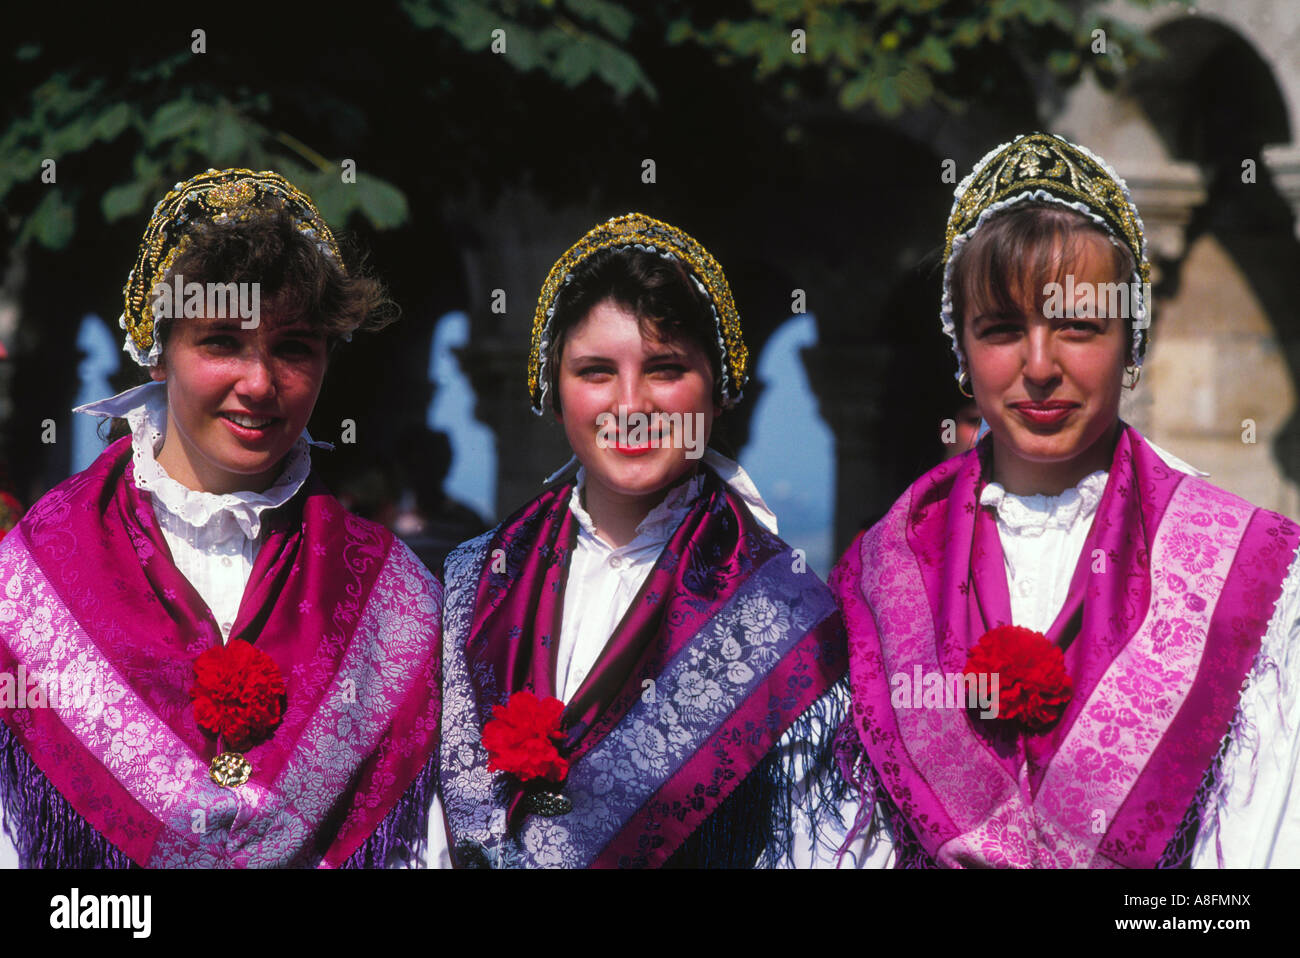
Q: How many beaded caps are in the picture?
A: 3